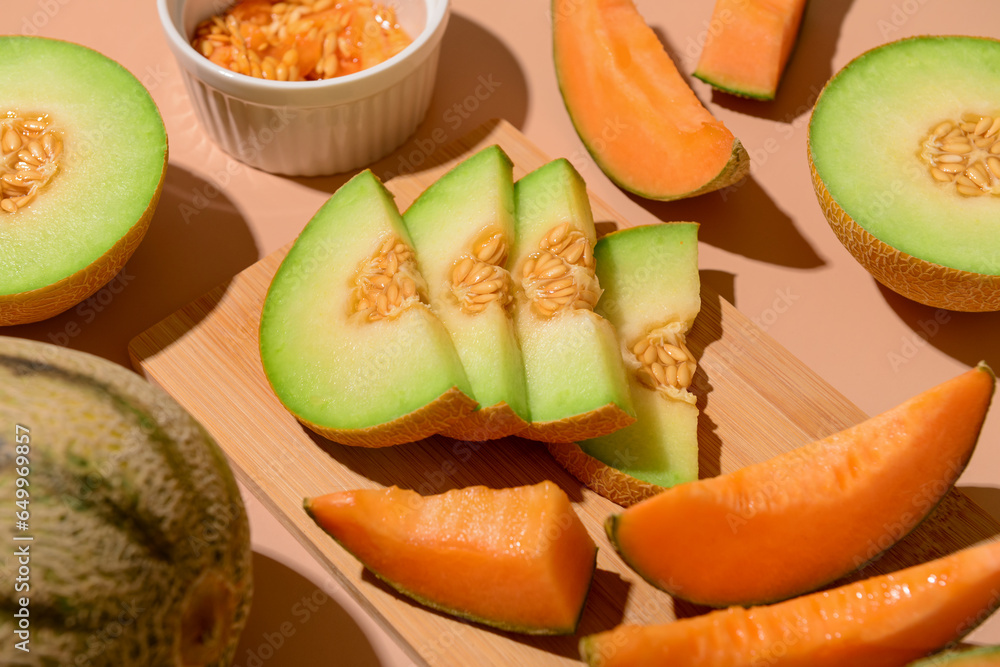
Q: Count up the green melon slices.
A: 4